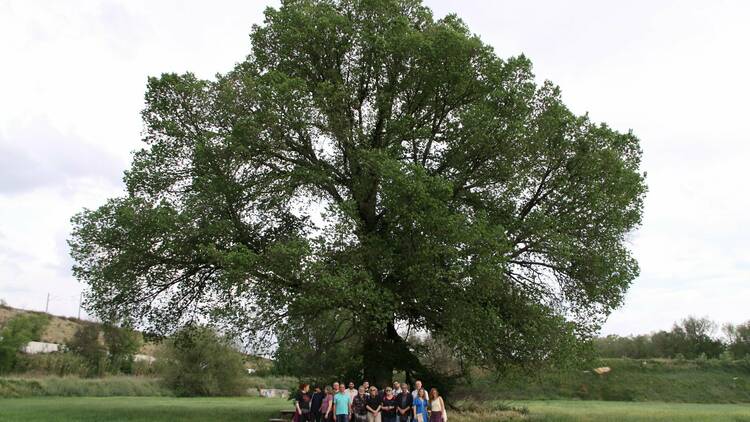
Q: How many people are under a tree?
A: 15